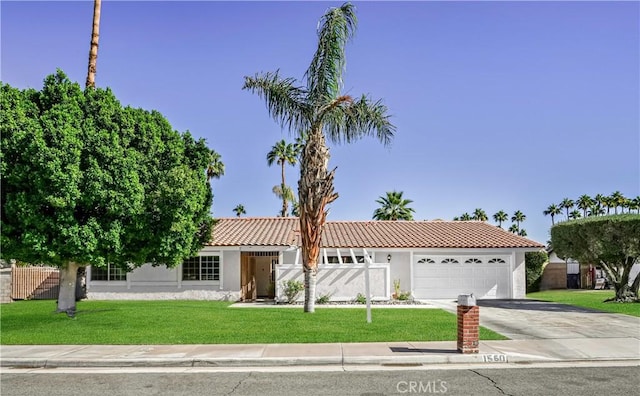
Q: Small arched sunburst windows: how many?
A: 4